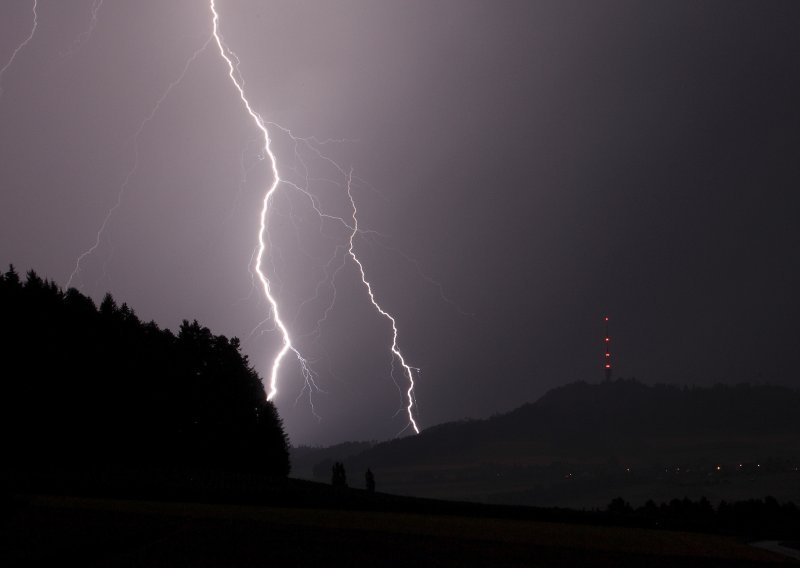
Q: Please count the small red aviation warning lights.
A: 4